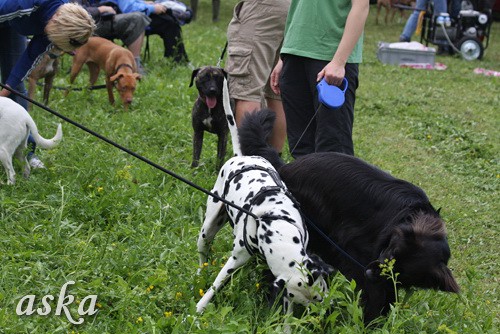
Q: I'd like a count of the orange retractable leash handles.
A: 0